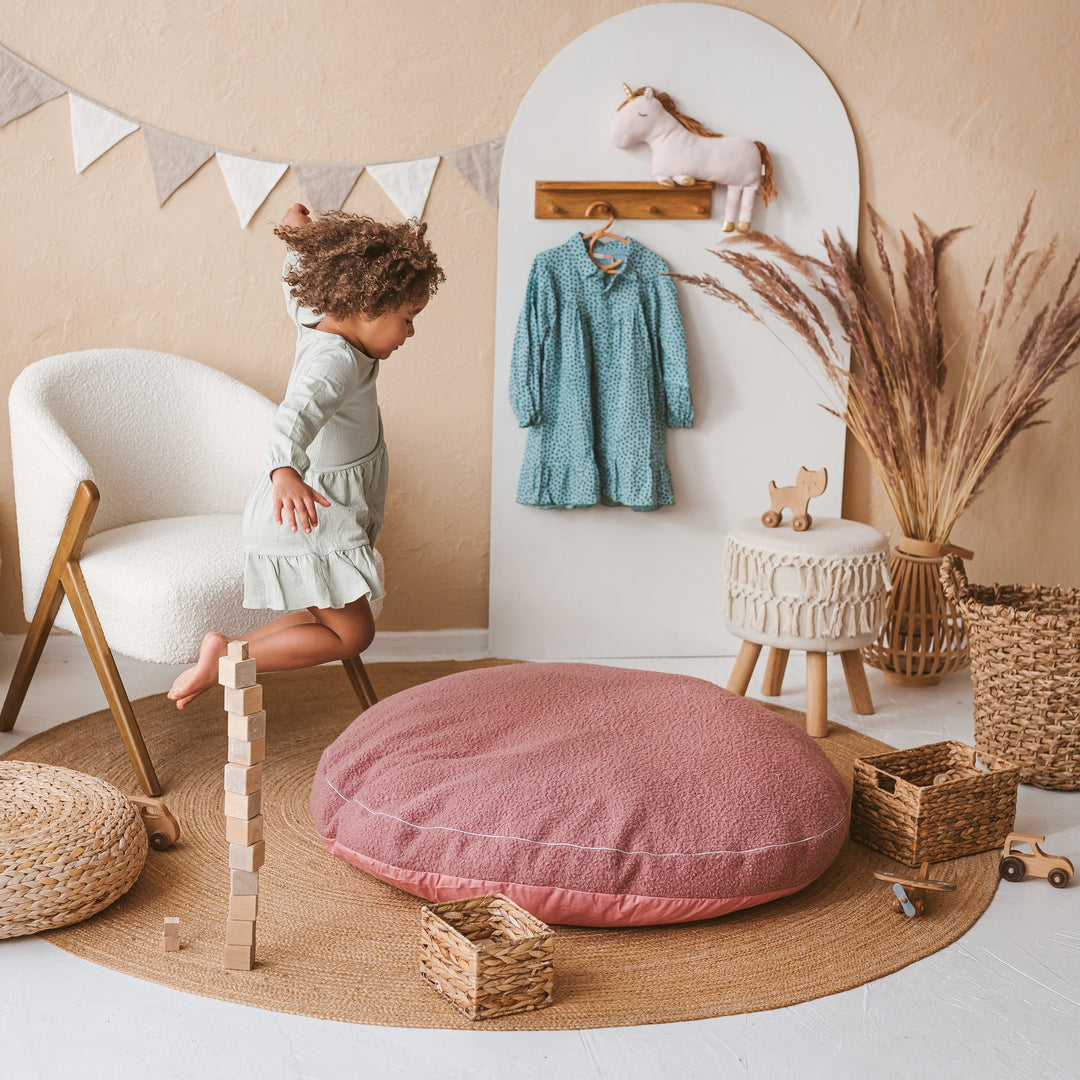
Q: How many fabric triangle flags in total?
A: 7